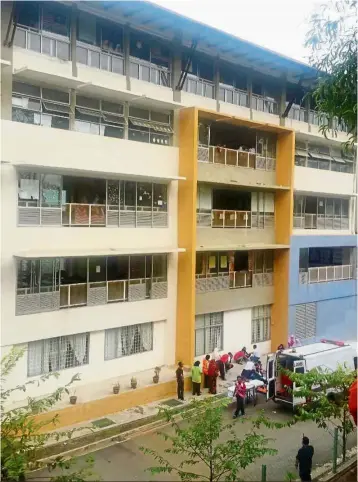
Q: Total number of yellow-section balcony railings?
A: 3